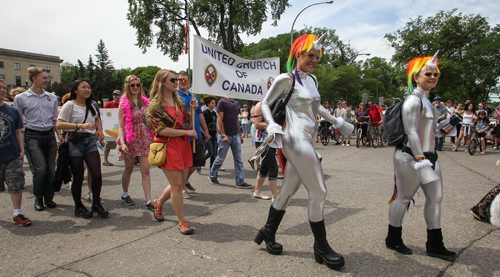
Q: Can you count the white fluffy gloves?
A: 3